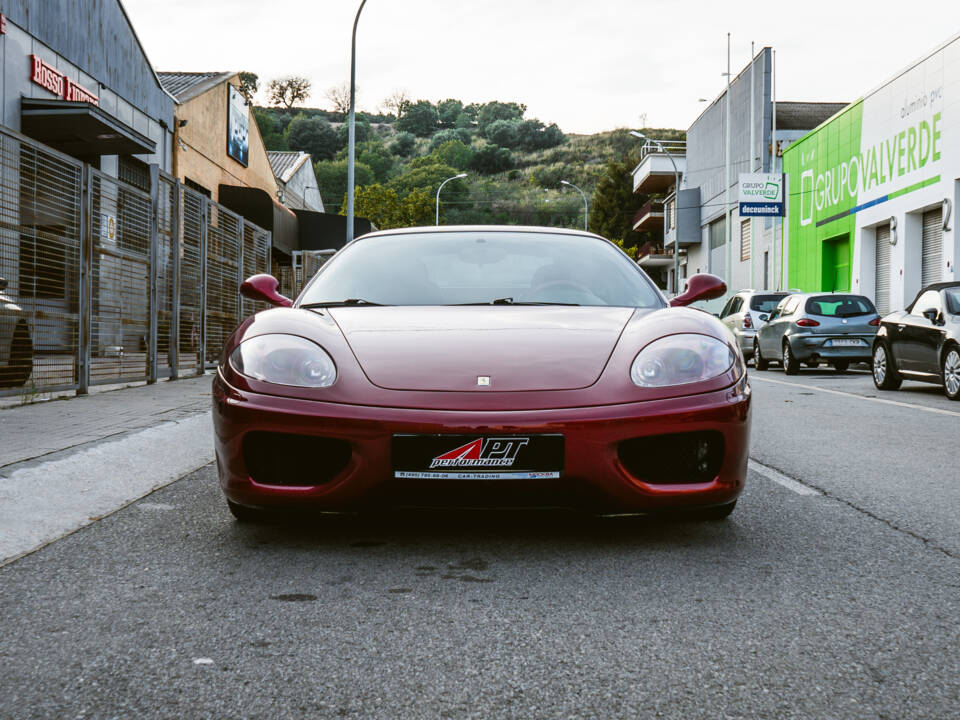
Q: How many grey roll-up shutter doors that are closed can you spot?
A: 2